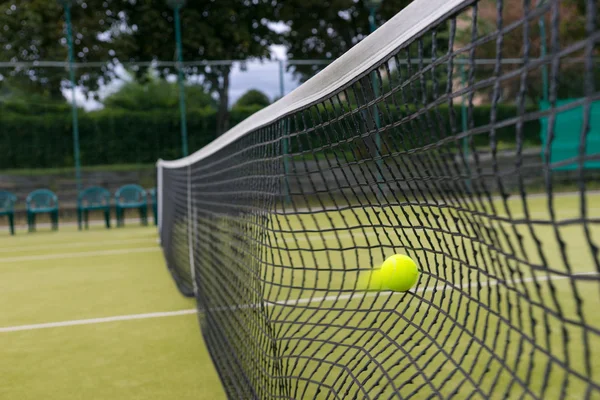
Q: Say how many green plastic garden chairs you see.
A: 5